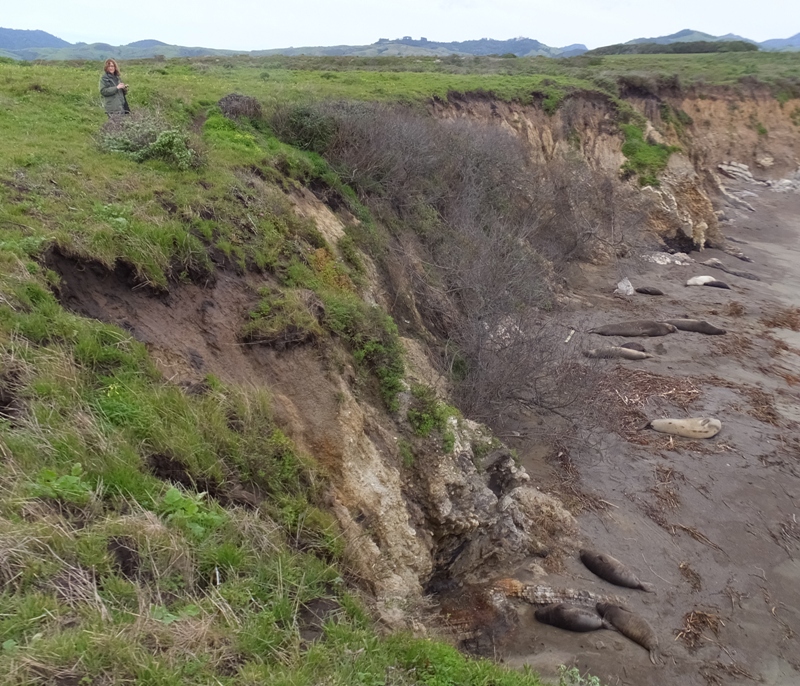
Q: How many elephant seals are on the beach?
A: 11